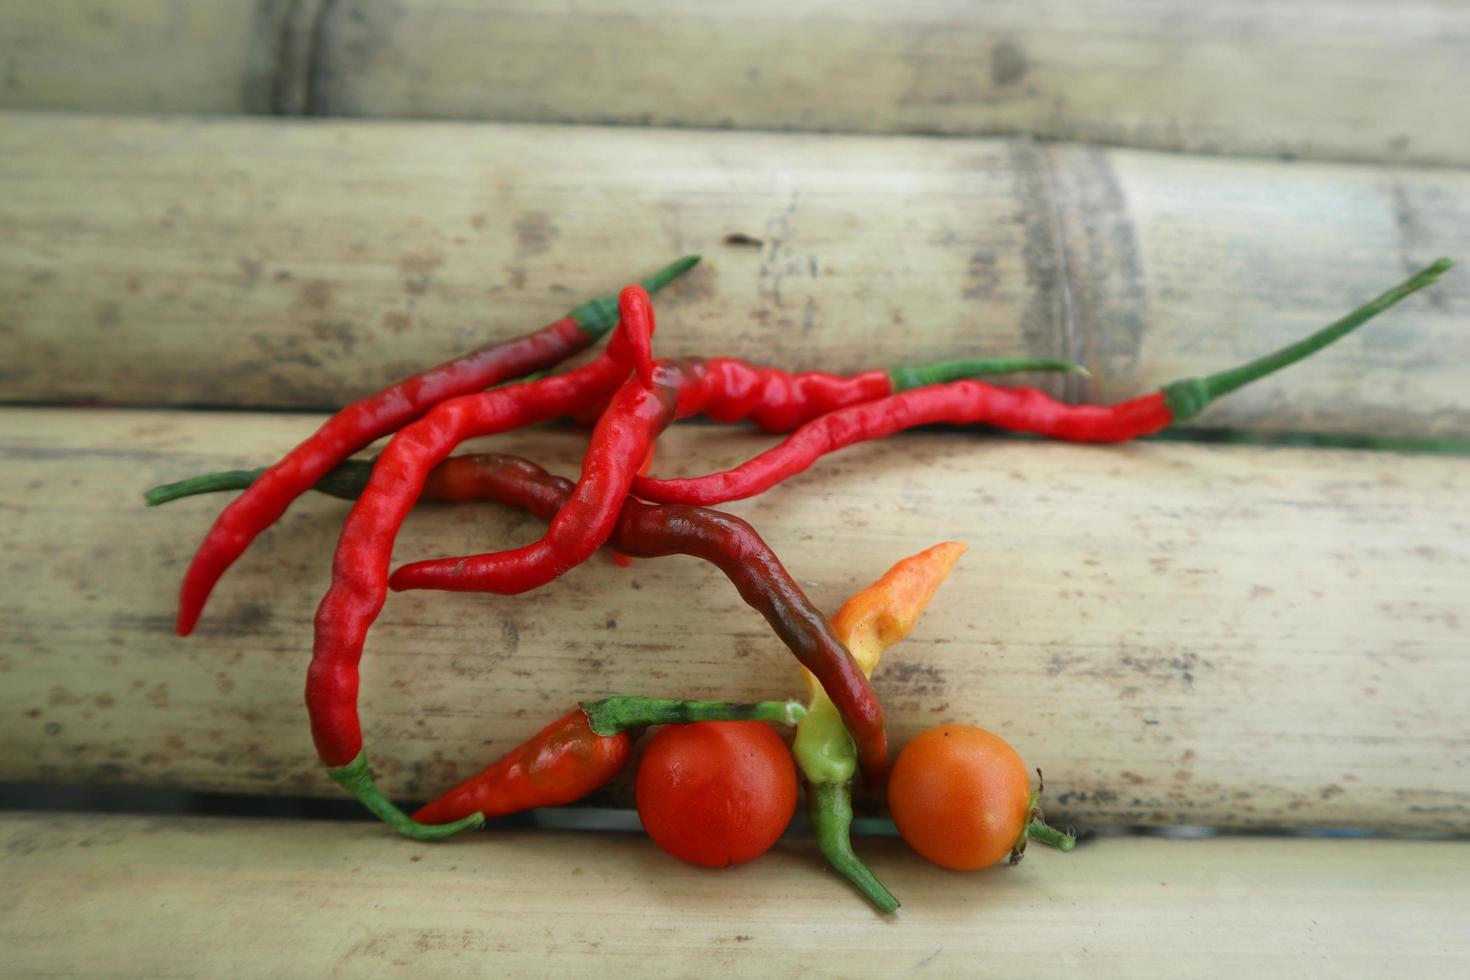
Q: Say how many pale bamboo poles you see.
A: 4